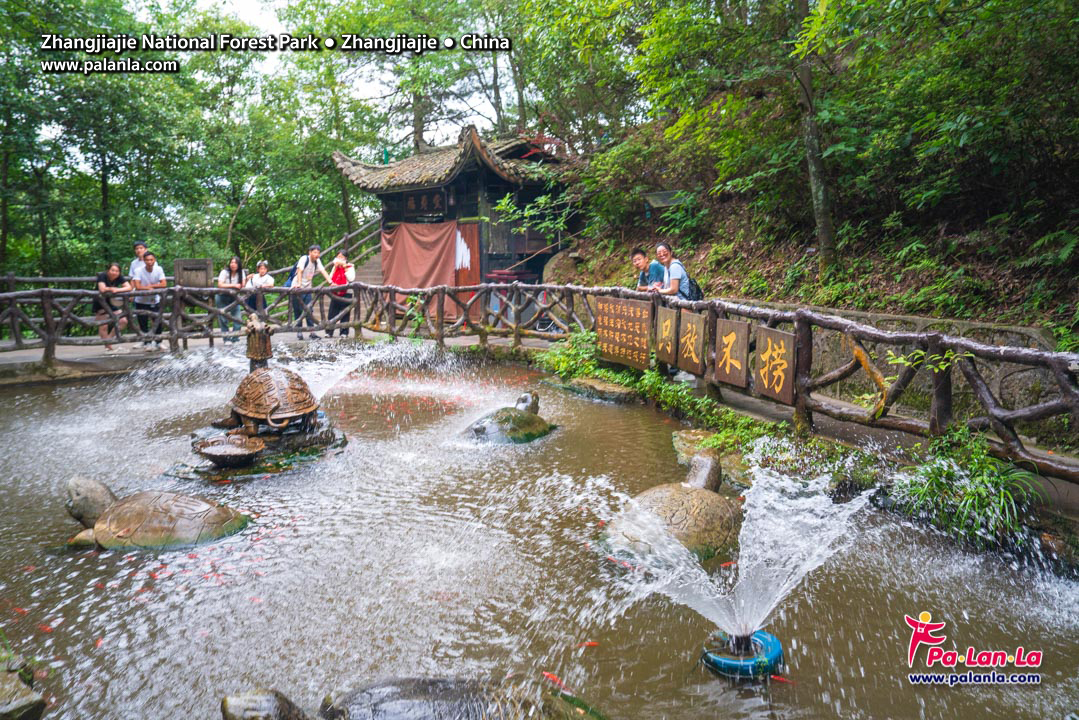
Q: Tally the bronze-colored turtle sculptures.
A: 1